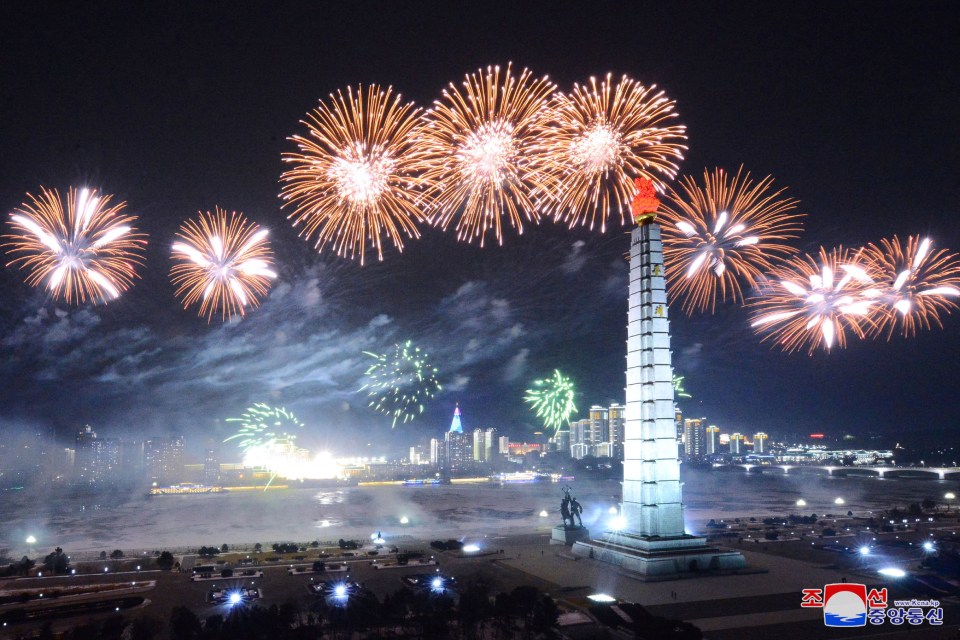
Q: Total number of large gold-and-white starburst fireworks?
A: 8